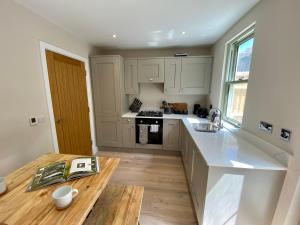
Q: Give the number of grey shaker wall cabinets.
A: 4